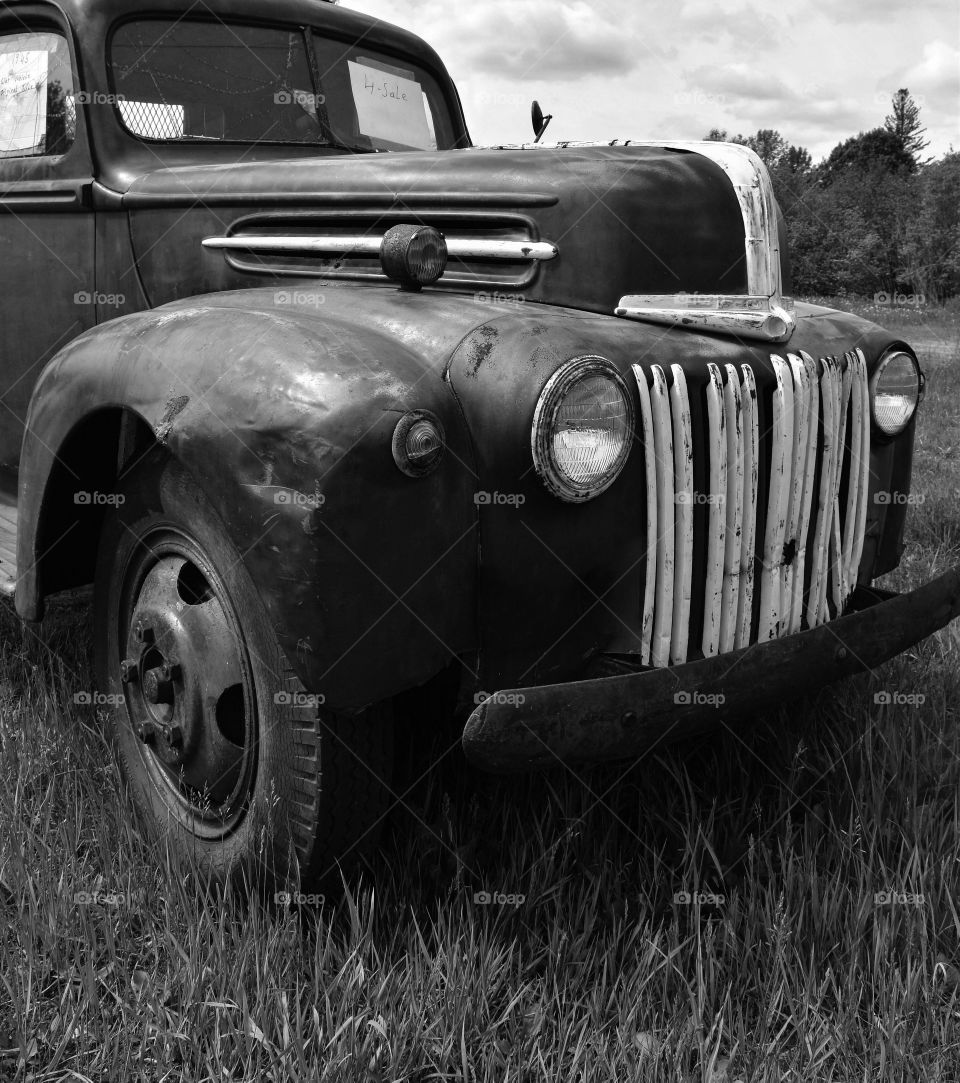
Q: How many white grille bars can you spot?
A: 15